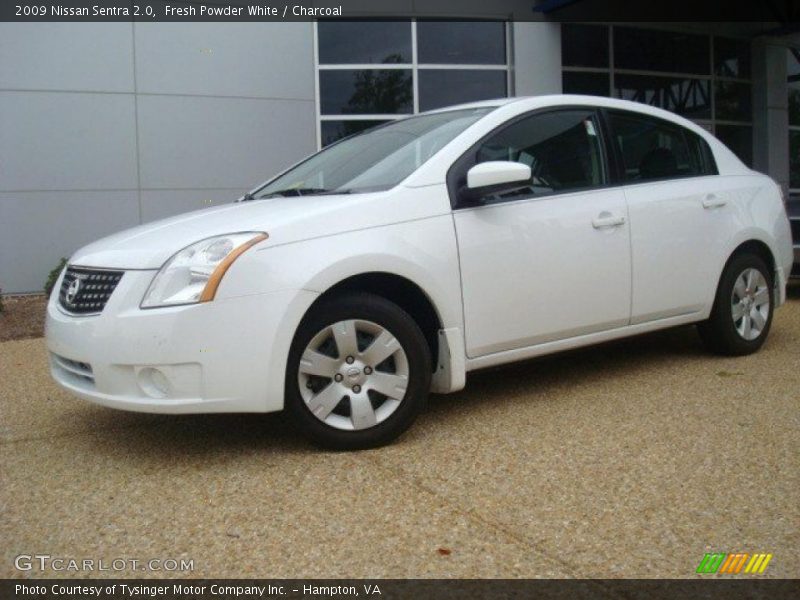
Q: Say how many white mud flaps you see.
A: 2